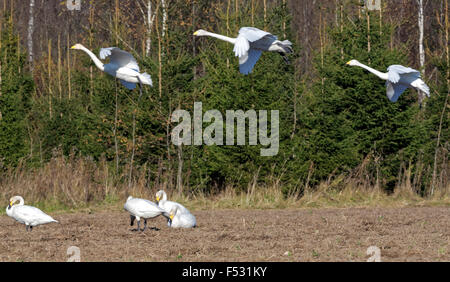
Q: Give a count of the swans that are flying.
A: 3